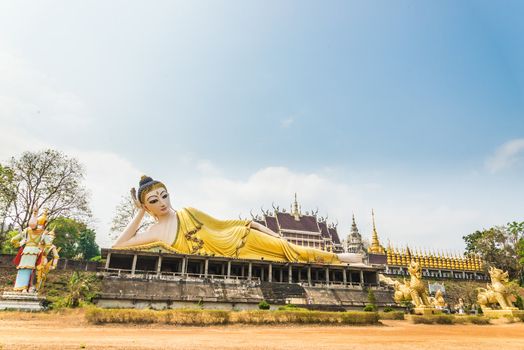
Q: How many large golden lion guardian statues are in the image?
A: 2